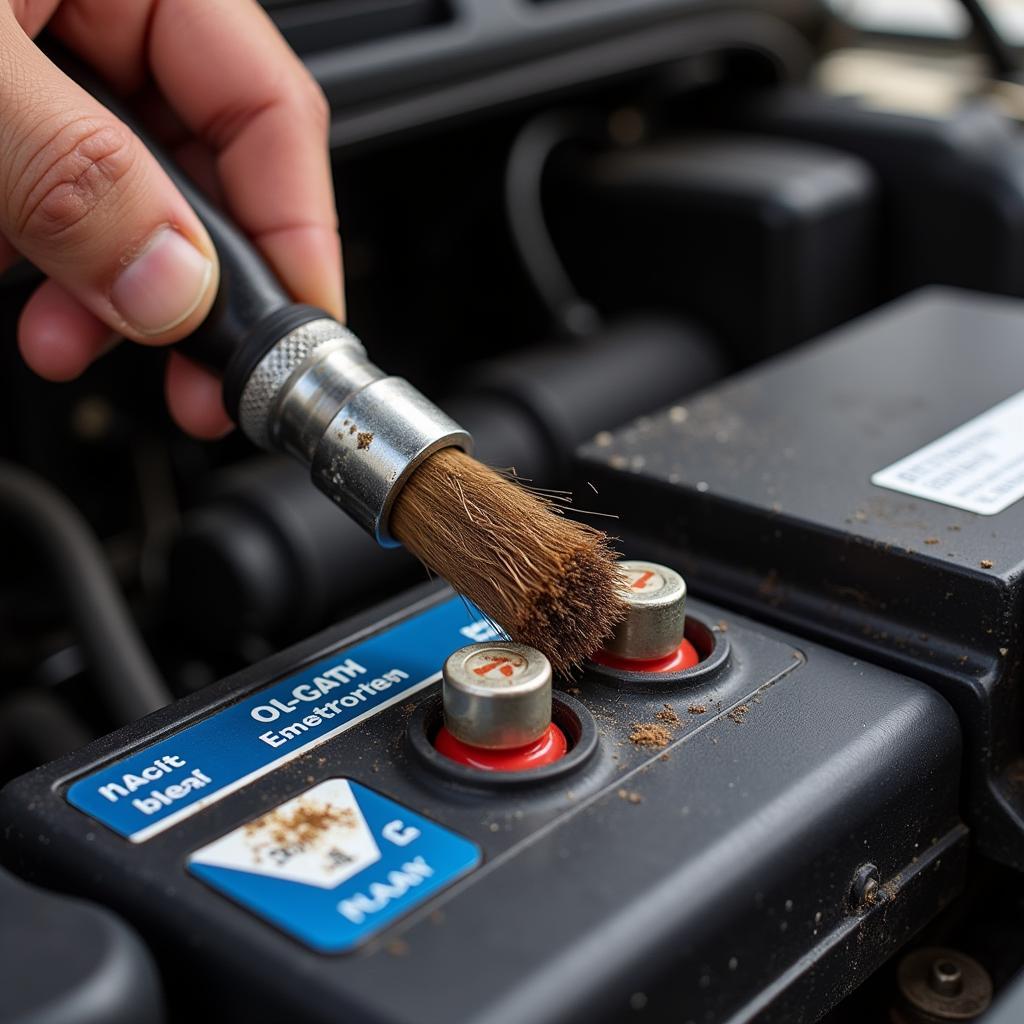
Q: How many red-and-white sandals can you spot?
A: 0